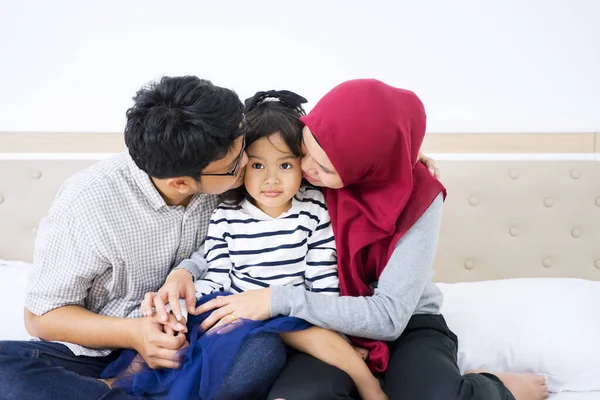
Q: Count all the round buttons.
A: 13